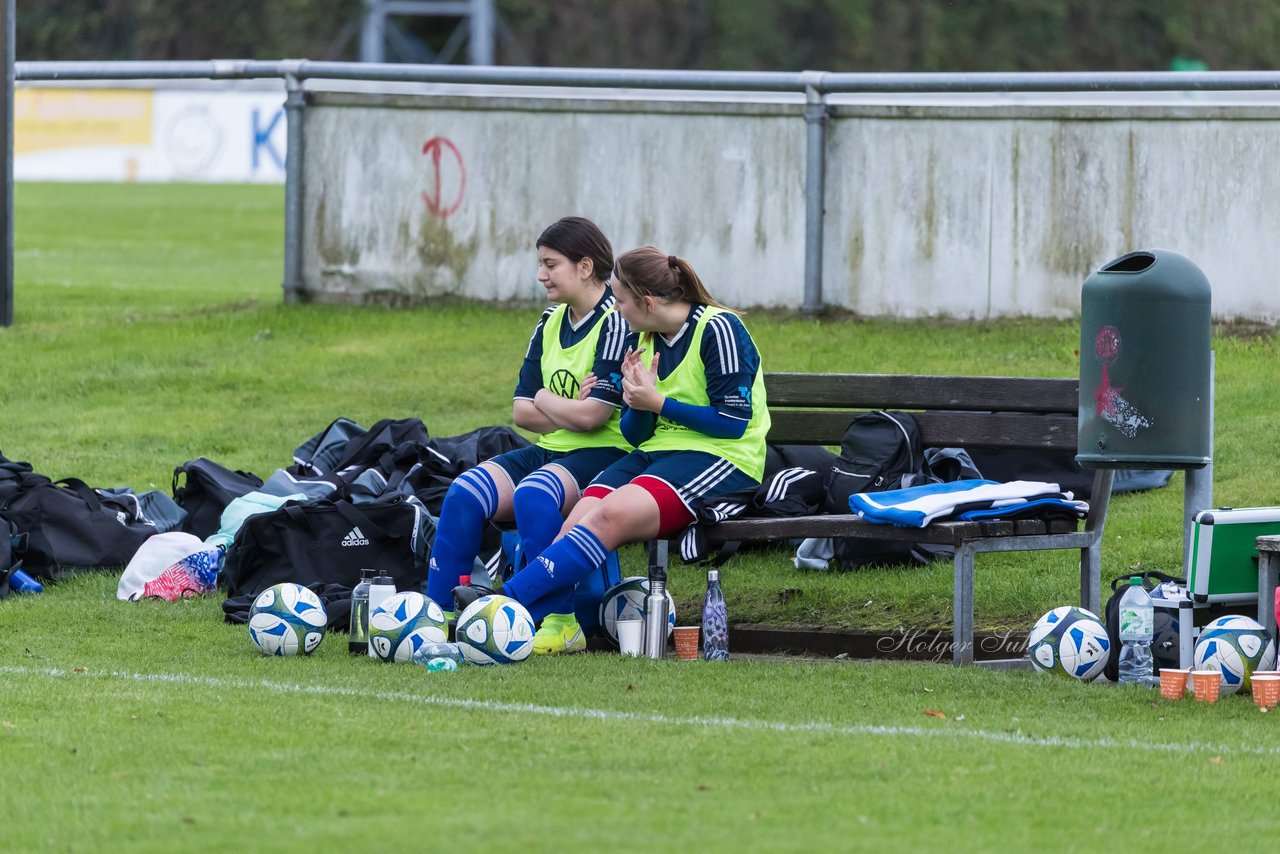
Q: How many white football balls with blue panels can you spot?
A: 6